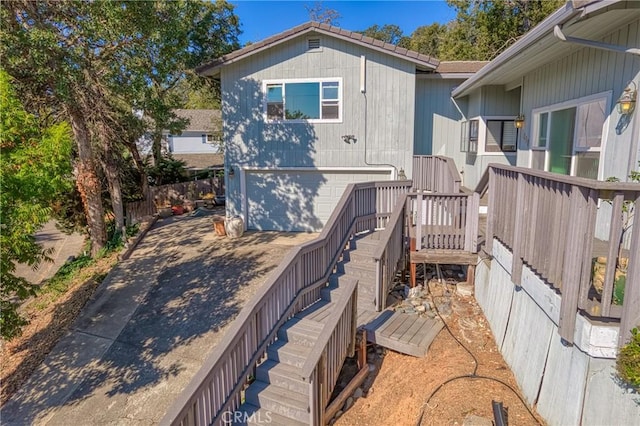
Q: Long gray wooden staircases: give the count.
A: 1